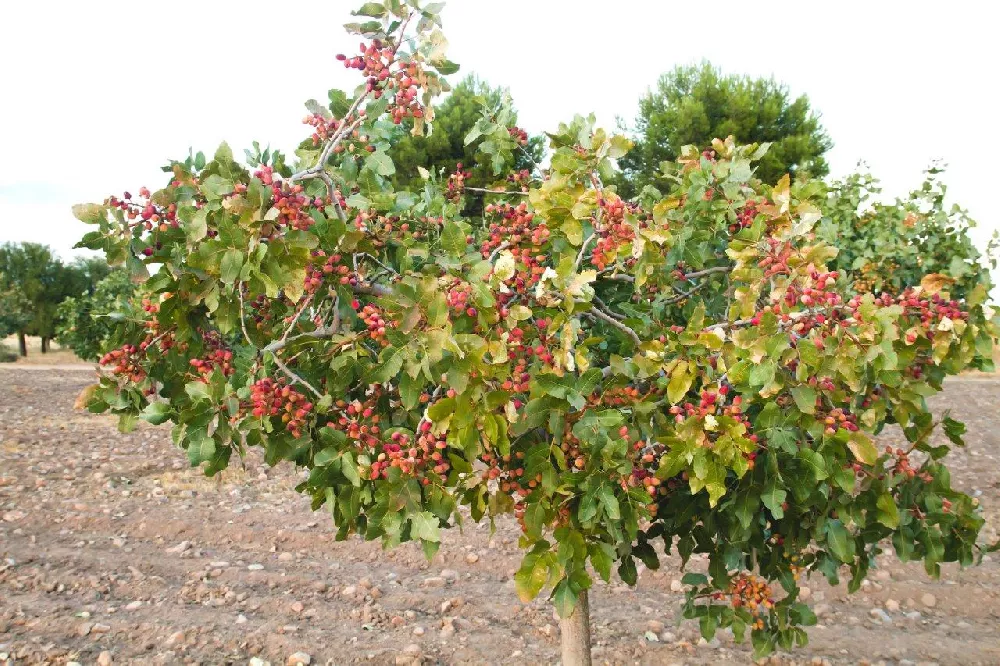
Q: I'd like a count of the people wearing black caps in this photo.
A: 0